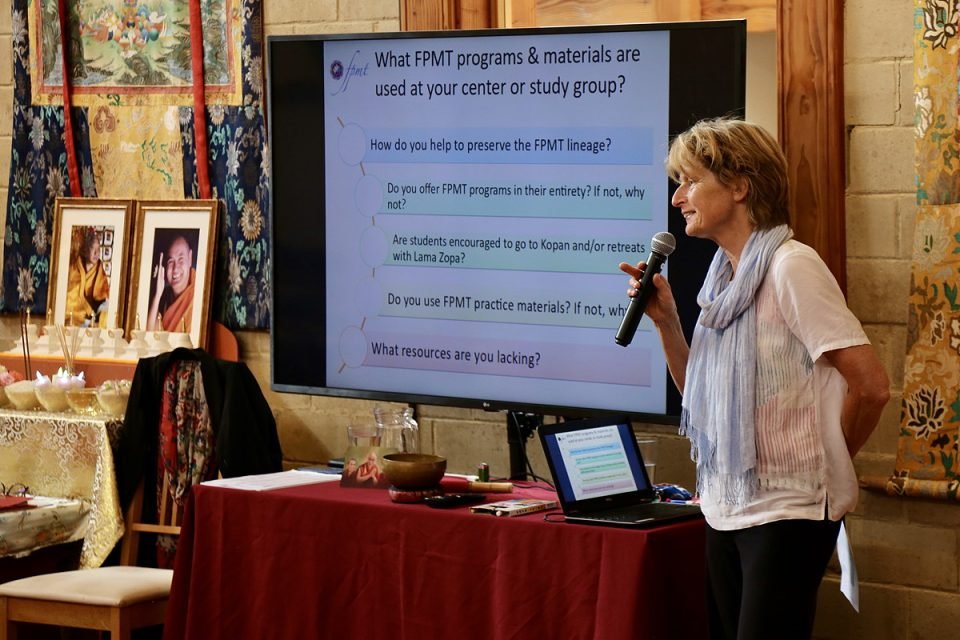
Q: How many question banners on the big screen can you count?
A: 5